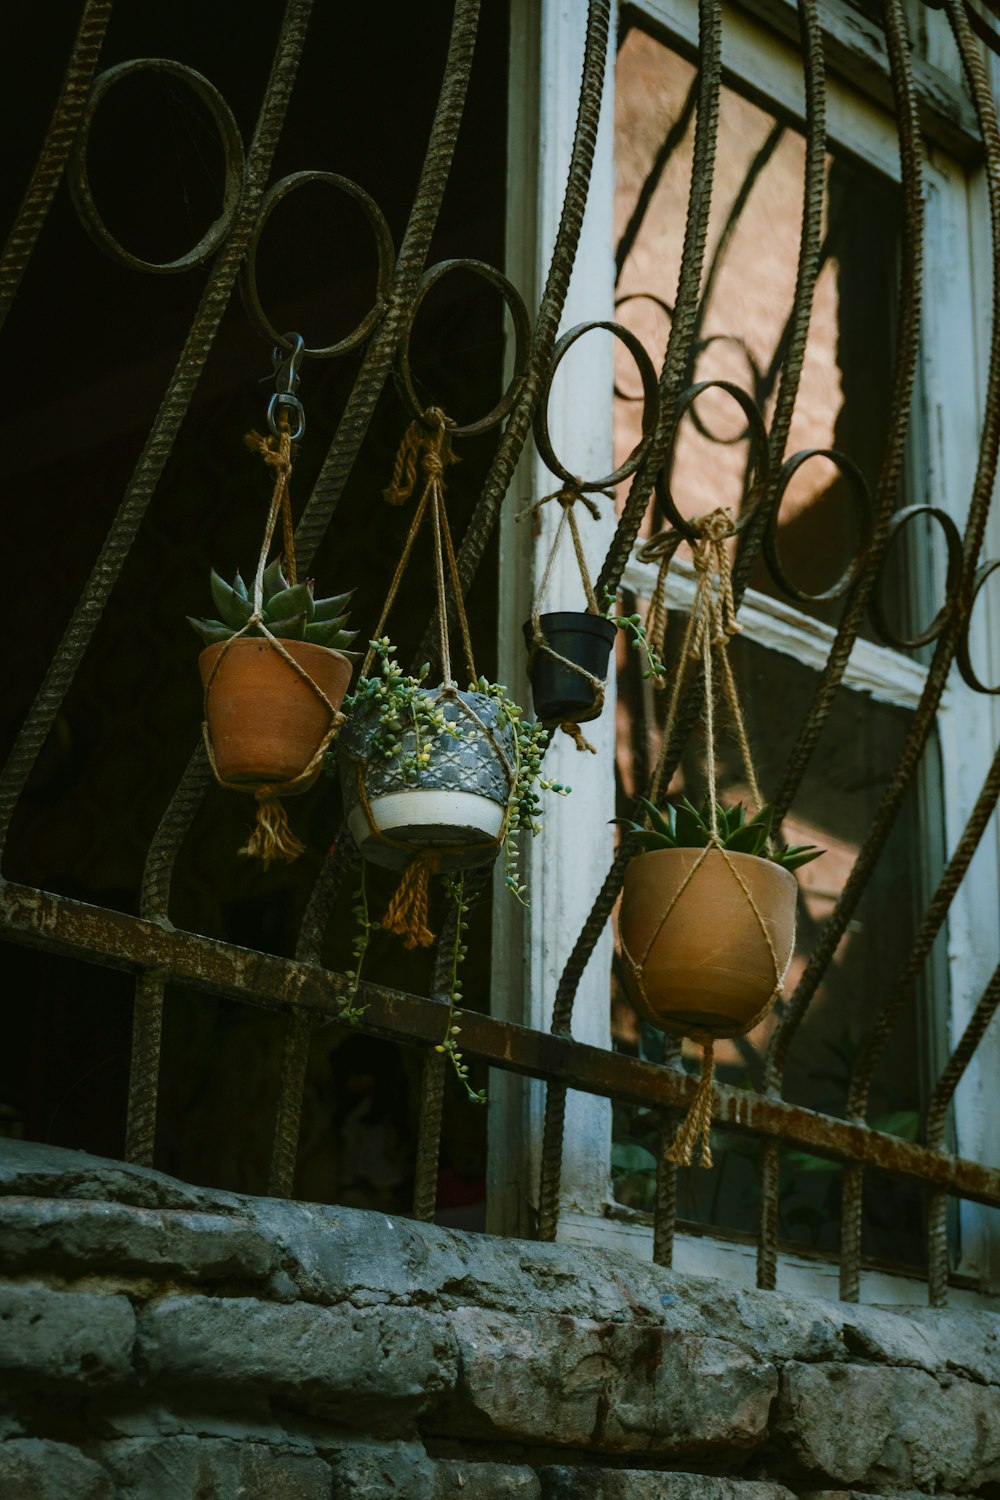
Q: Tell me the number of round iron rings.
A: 8